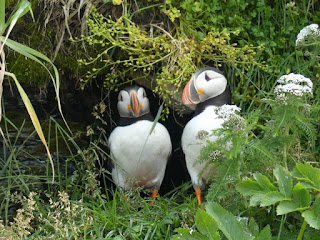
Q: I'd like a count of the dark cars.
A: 0